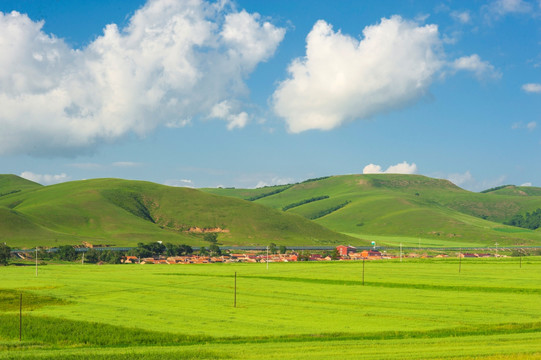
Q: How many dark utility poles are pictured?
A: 5